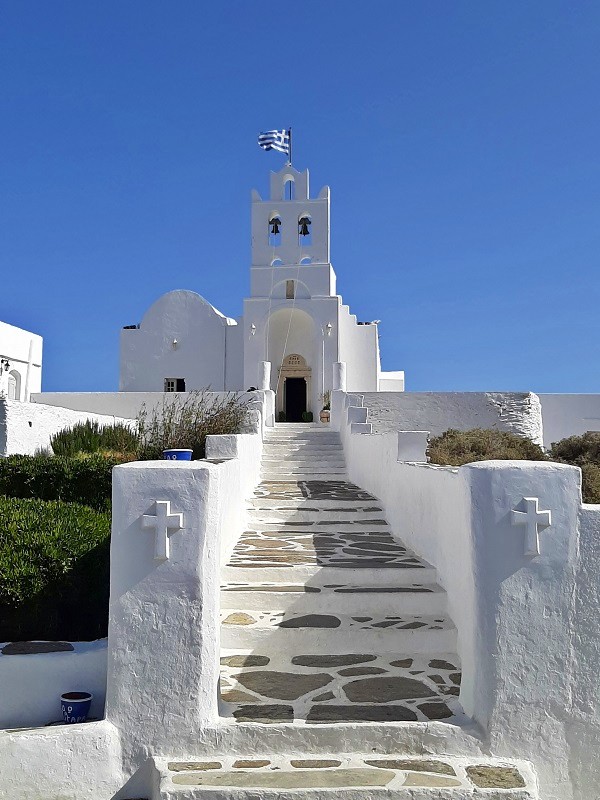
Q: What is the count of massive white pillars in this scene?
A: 2